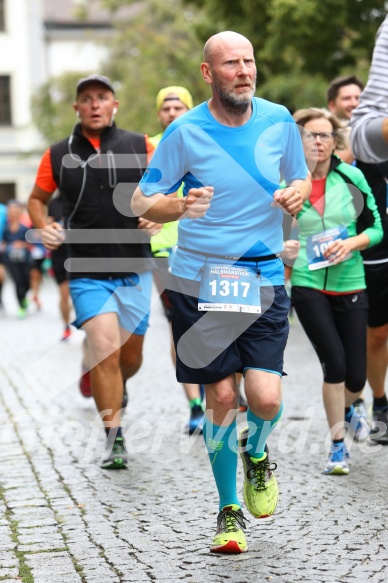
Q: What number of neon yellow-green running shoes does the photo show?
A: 2